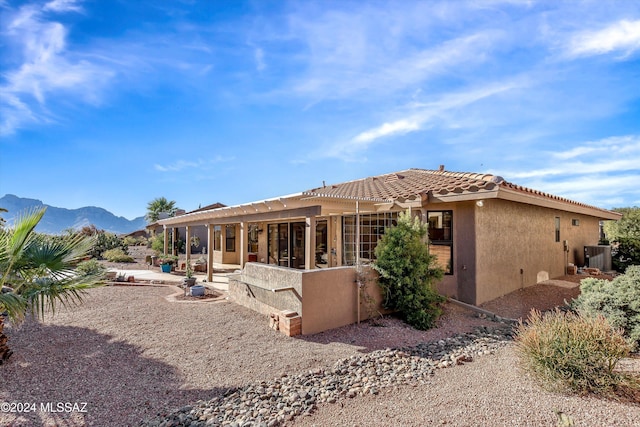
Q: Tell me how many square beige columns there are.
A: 6